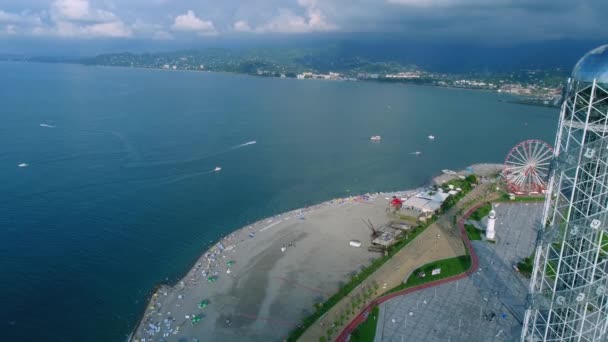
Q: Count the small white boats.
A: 7